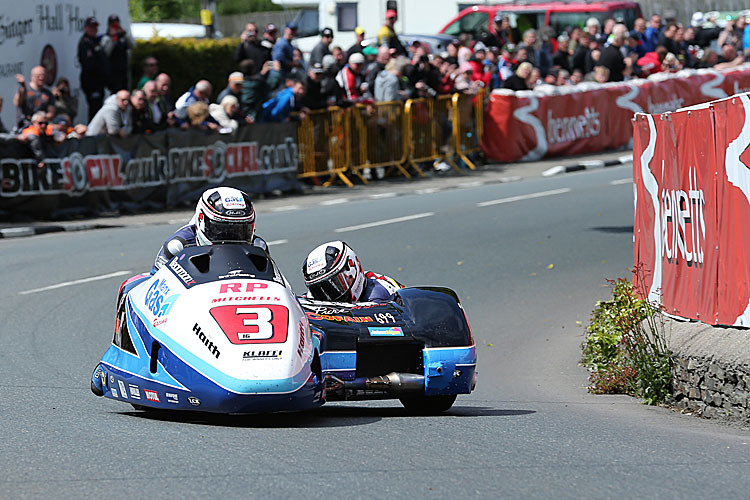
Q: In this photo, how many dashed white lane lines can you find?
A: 5